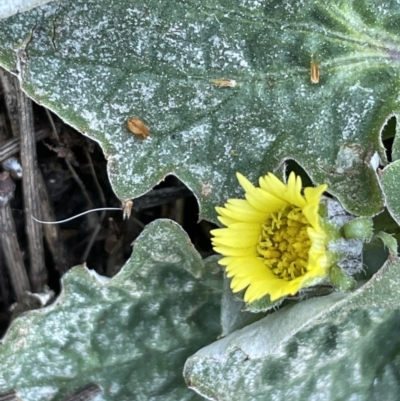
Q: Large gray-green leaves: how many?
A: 3